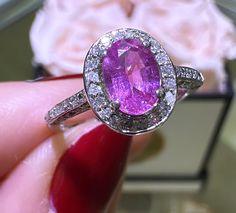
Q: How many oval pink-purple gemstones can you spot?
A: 1